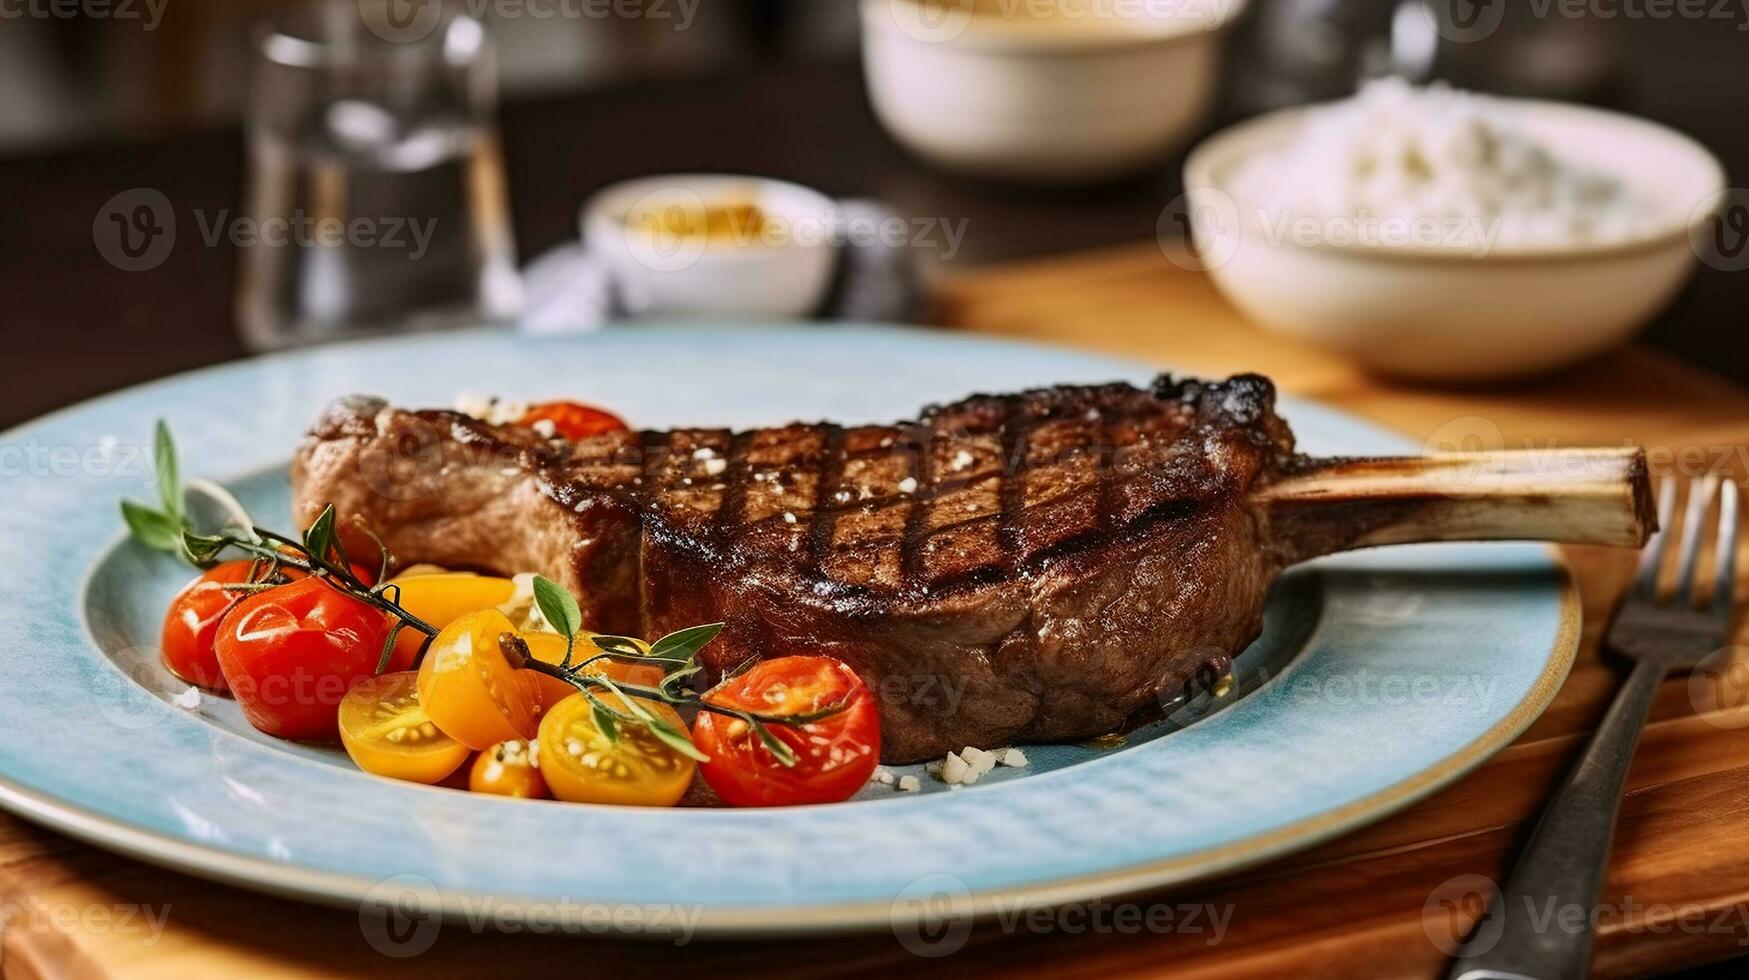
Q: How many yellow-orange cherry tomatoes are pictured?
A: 6